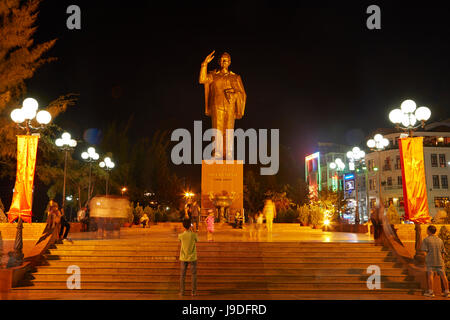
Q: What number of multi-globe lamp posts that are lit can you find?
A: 8